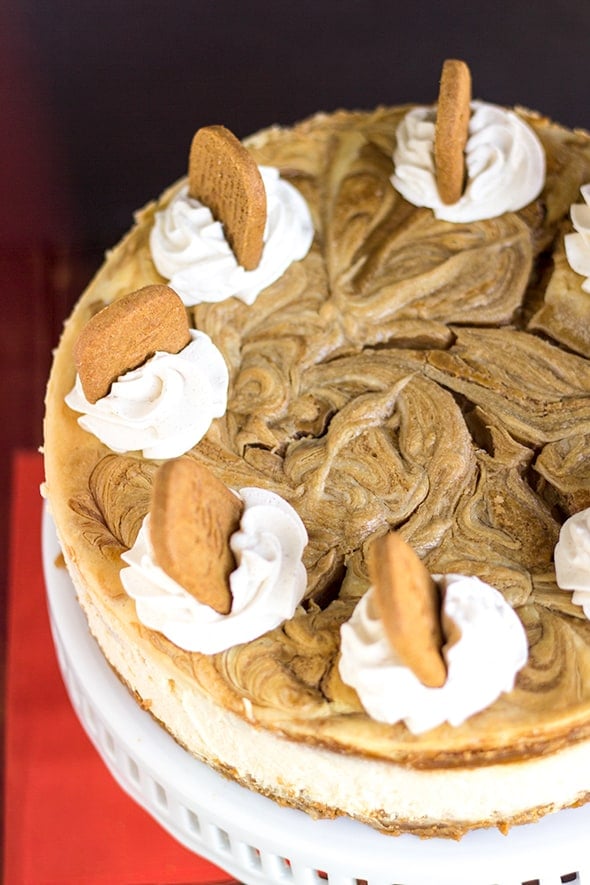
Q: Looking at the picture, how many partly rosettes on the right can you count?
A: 2